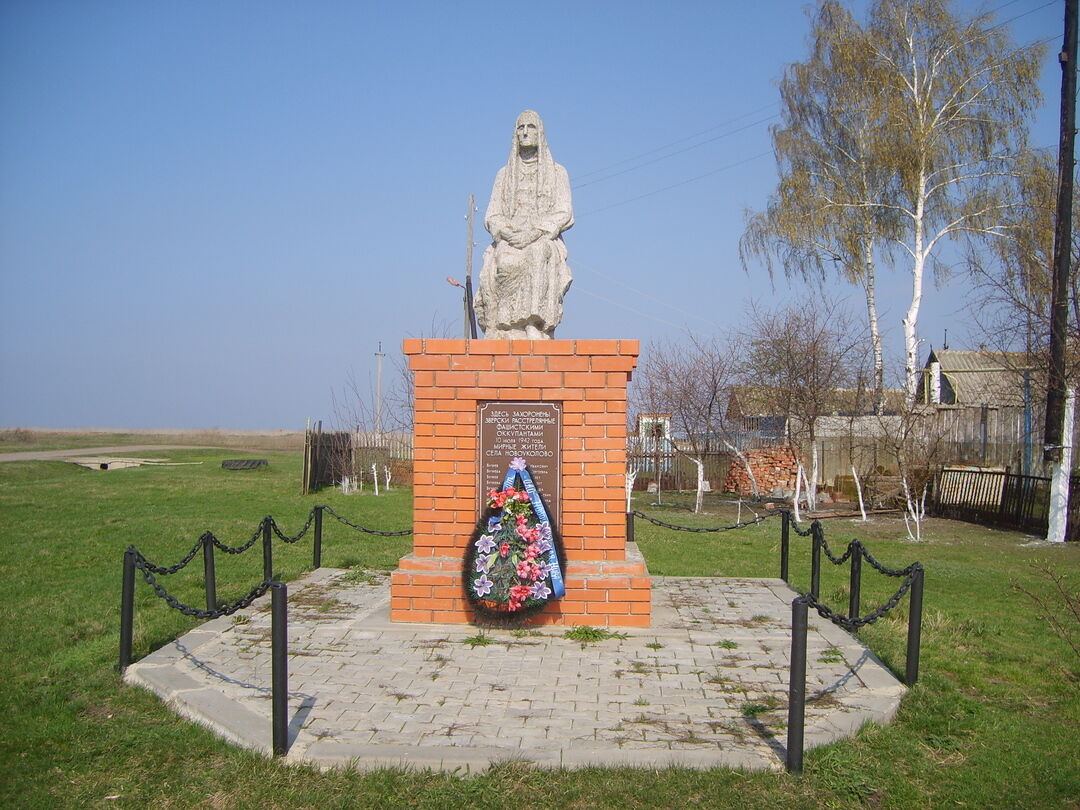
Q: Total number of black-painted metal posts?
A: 11